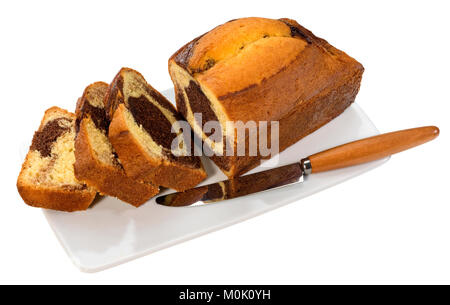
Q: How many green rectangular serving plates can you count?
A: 0